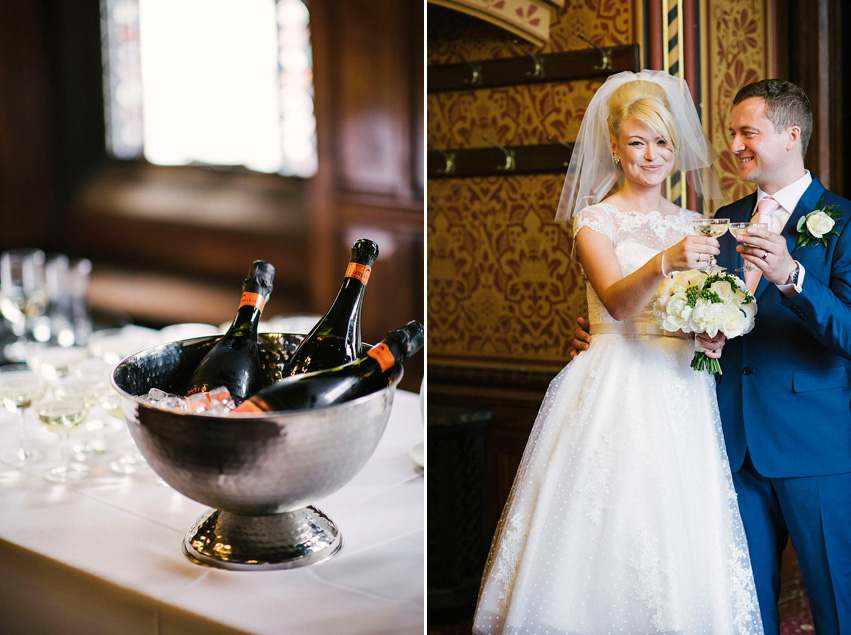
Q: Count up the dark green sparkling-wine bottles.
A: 3